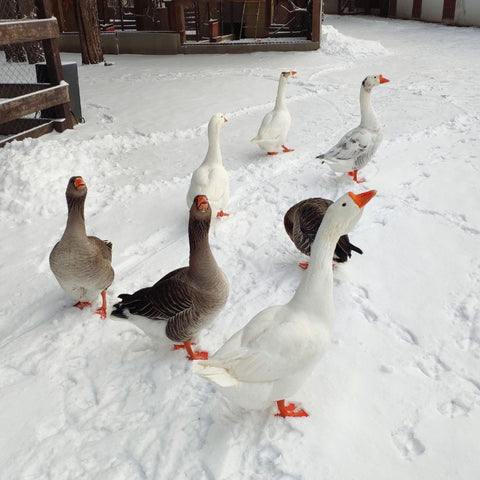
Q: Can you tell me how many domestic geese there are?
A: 7